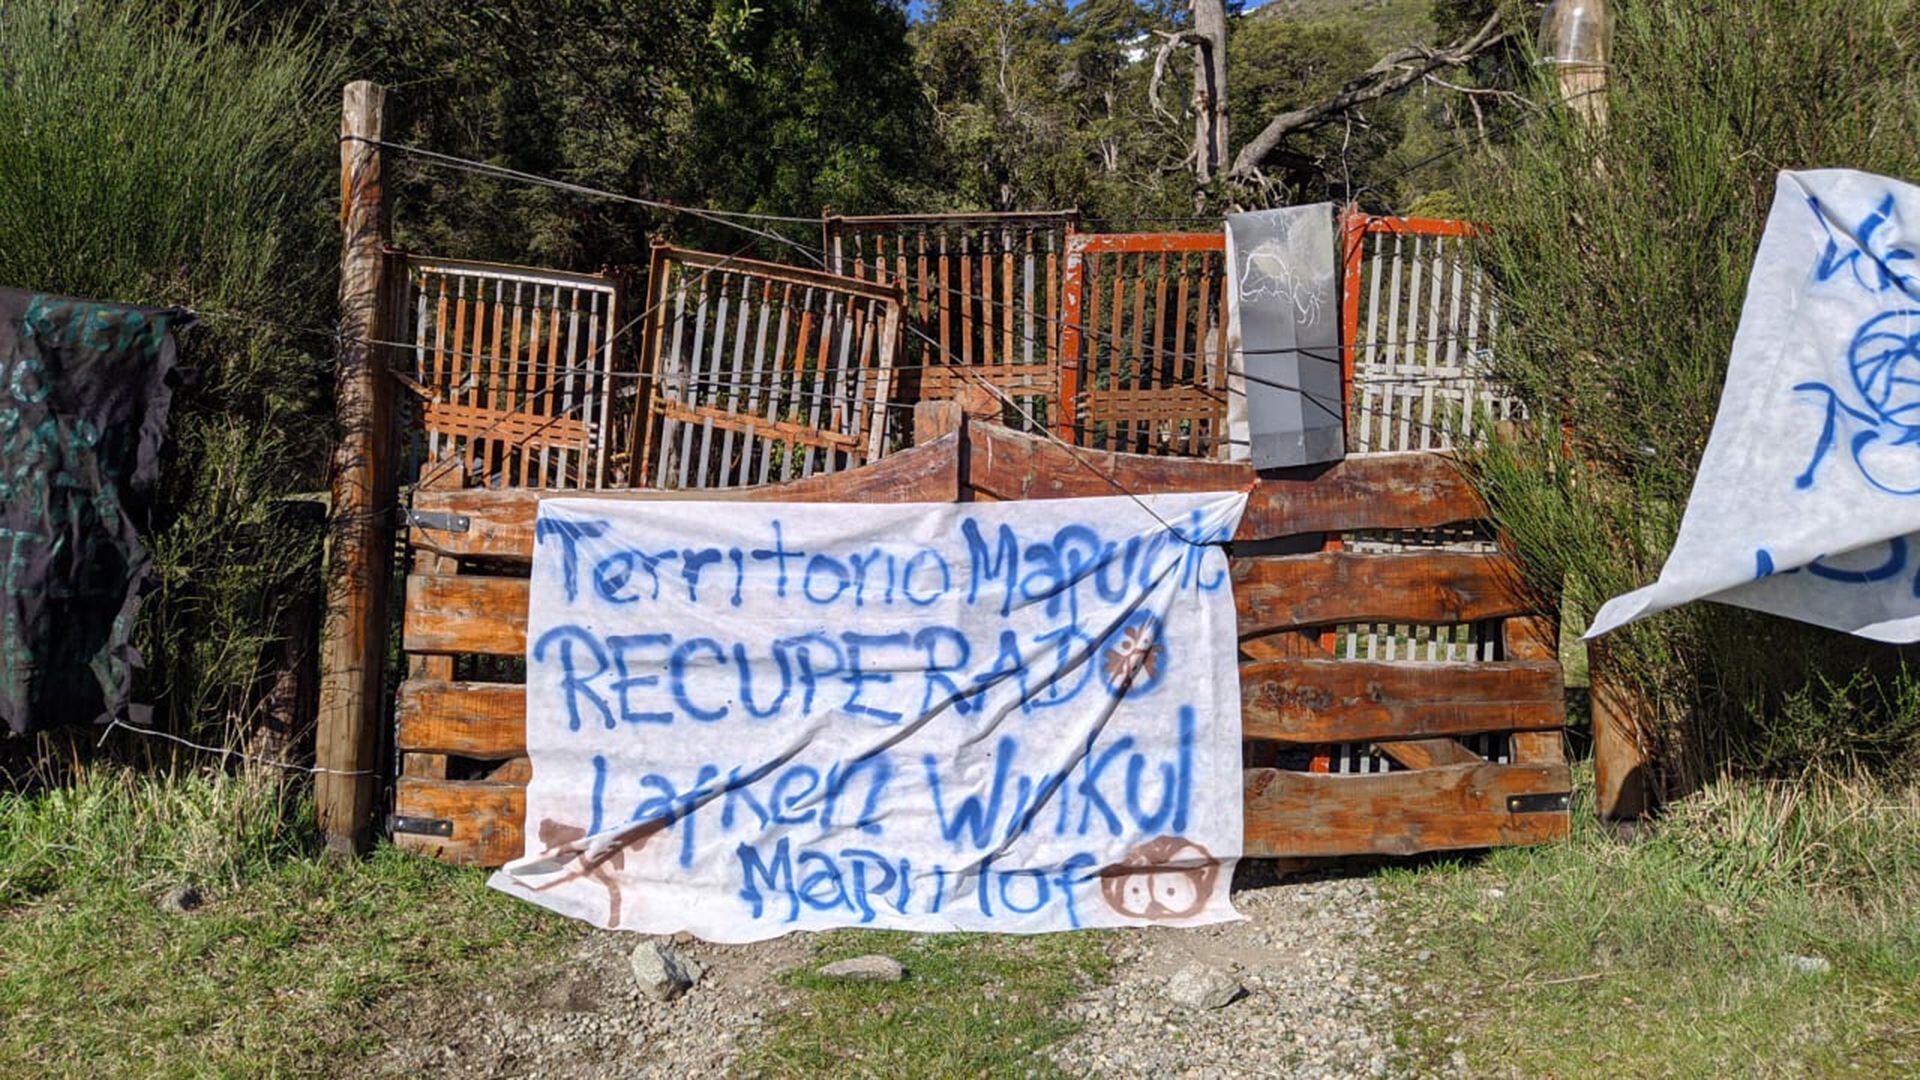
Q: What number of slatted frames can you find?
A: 5